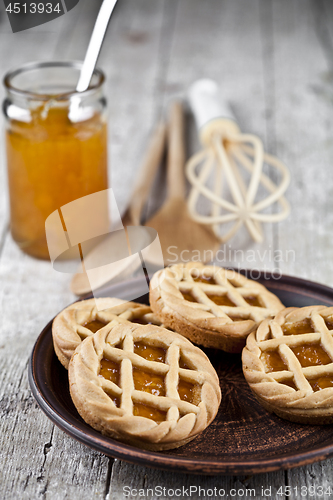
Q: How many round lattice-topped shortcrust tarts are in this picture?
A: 4